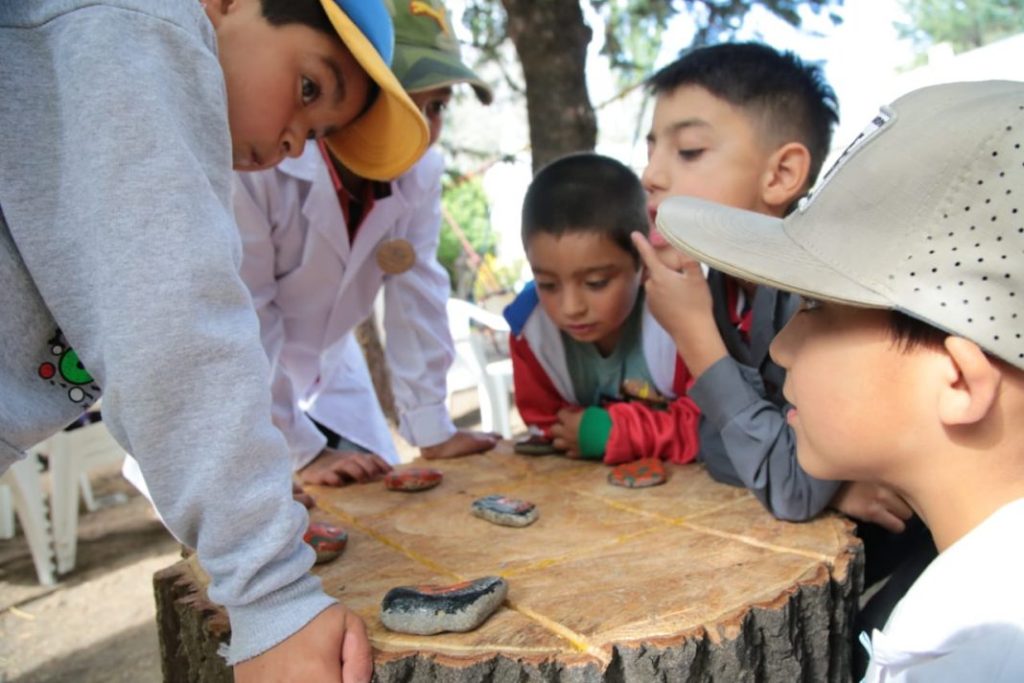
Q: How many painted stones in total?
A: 6